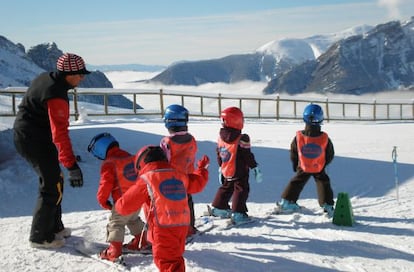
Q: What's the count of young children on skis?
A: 5